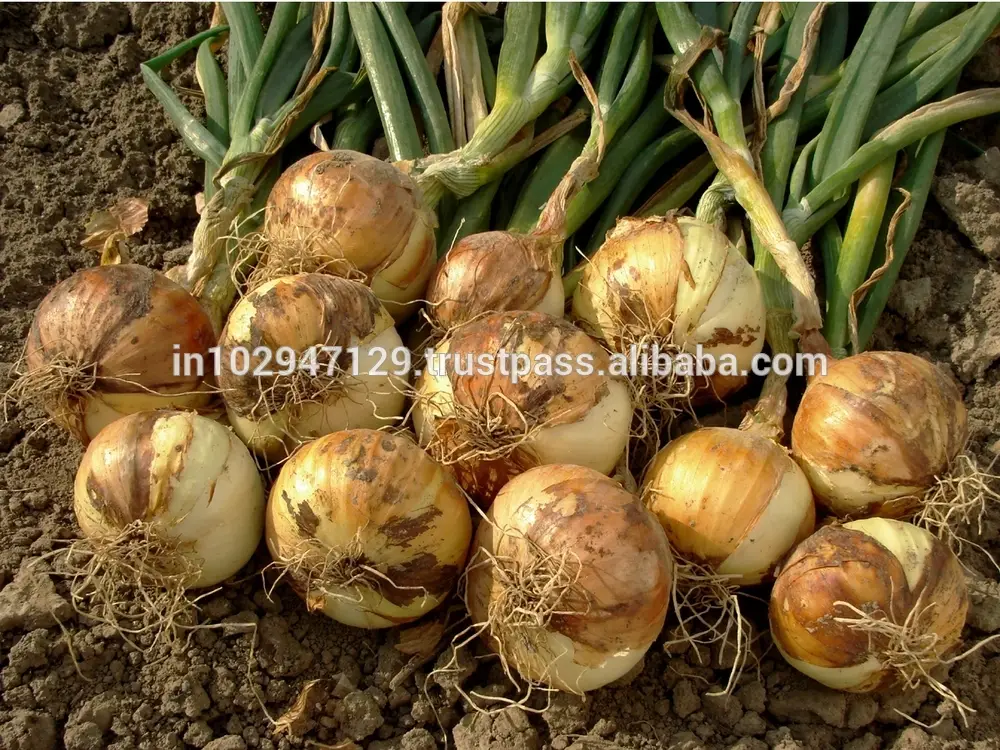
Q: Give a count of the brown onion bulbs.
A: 12